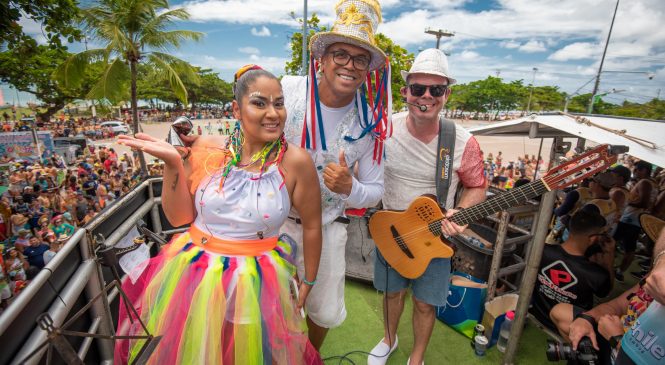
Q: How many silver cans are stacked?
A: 2